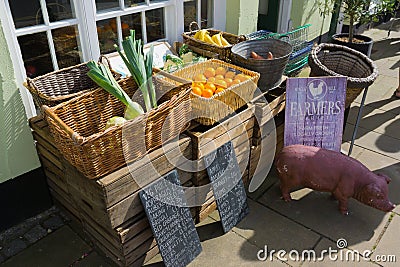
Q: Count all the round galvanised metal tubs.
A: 1